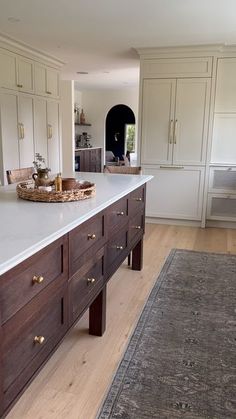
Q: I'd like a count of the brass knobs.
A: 8